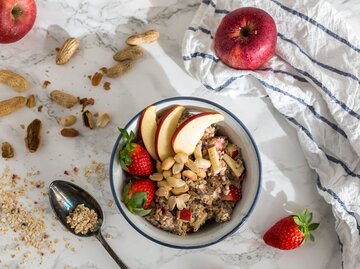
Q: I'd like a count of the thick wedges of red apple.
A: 3